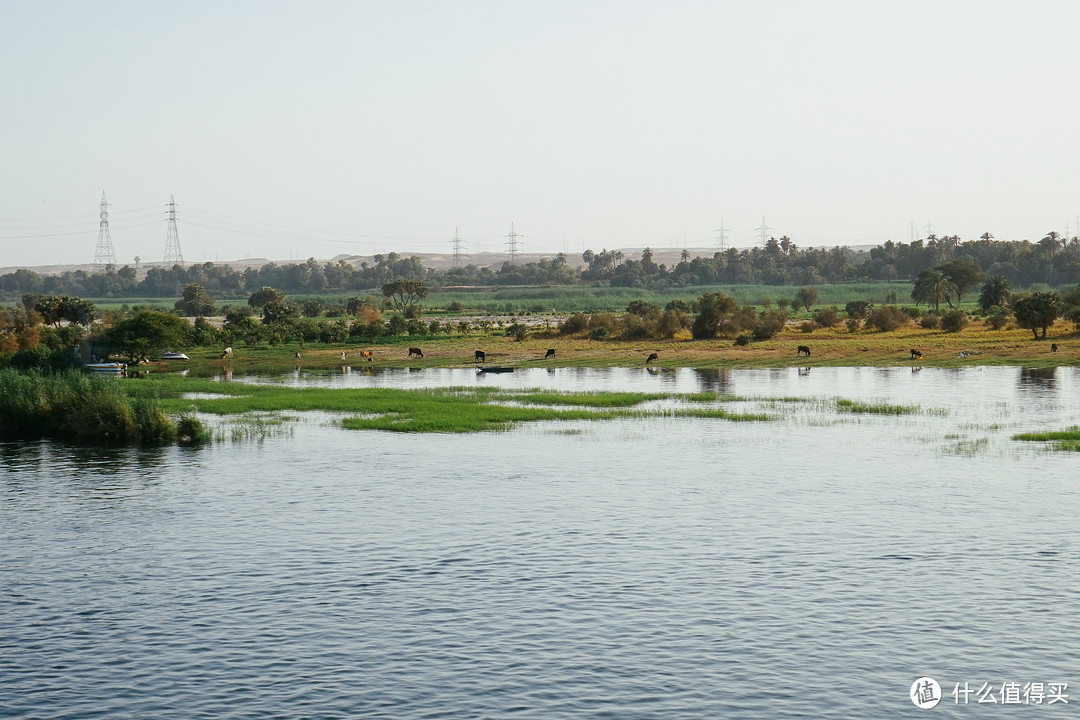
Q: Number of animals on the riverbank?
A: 11